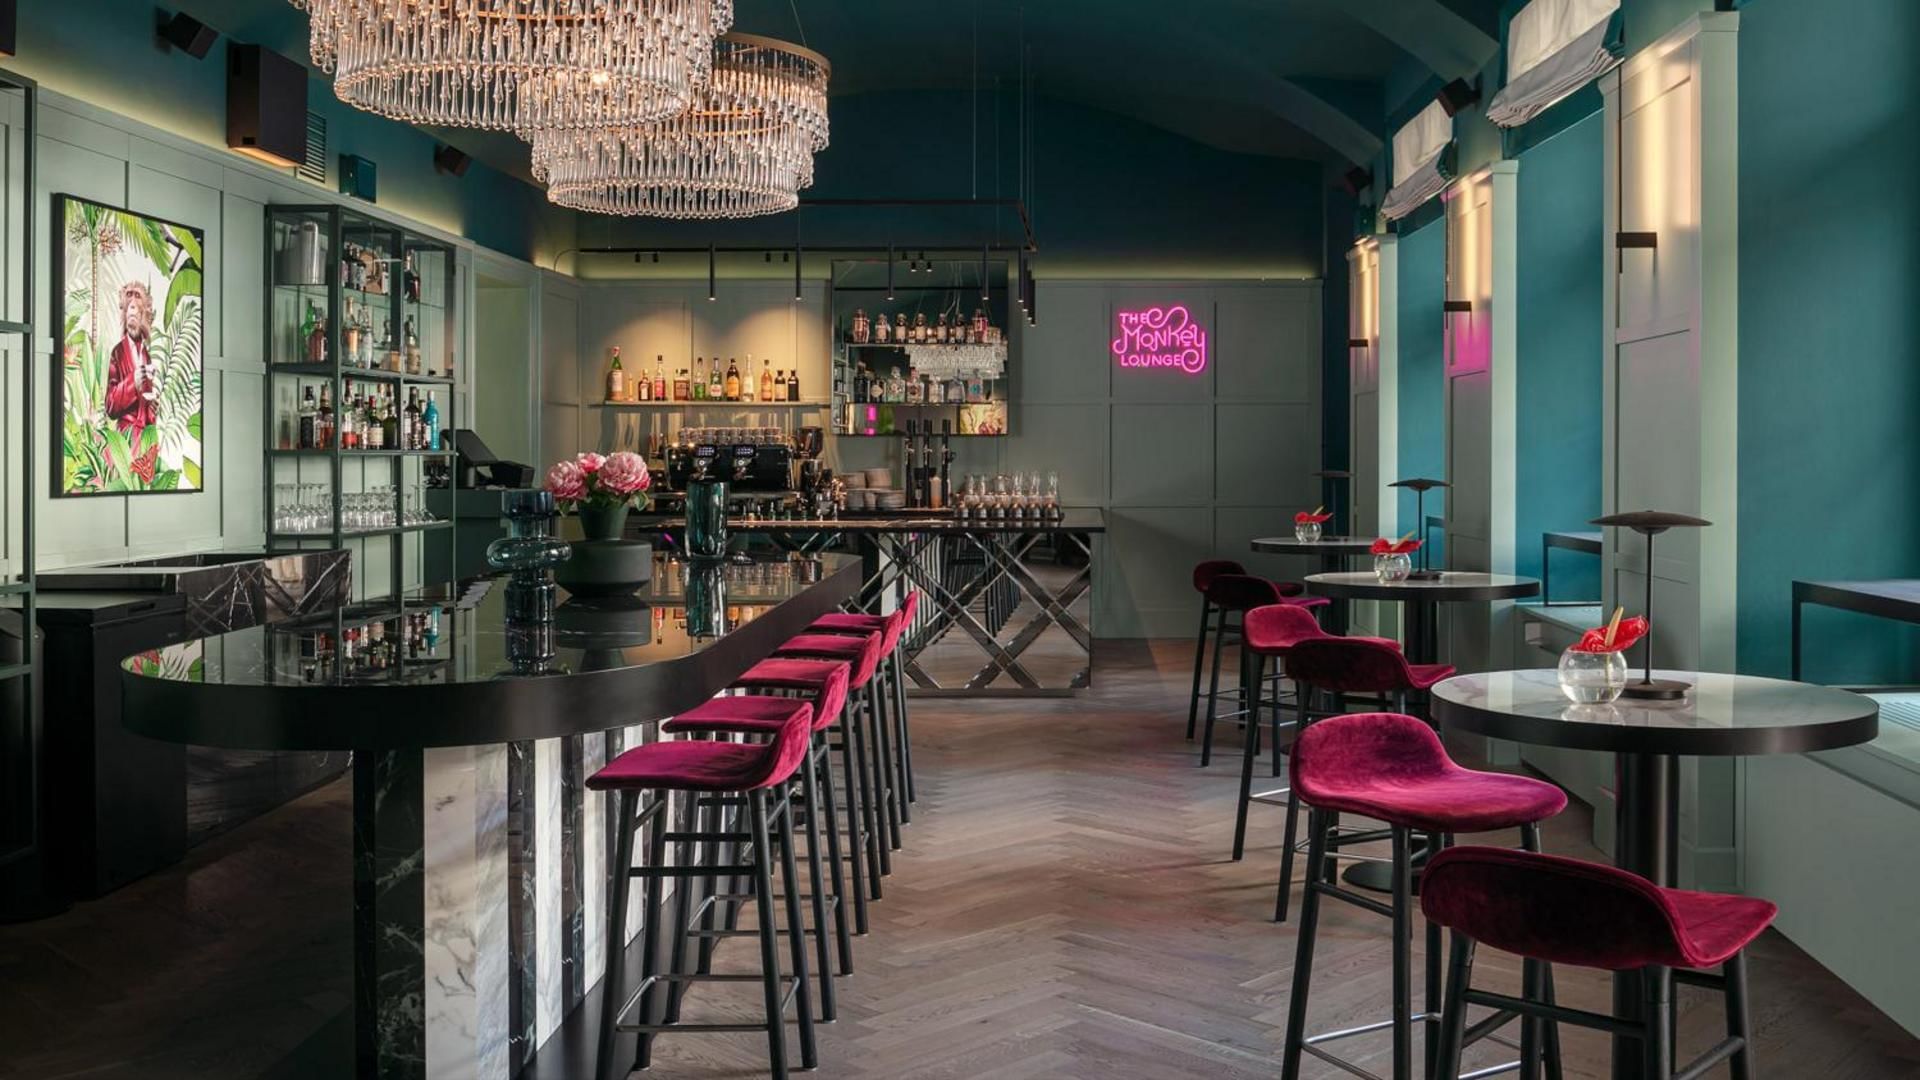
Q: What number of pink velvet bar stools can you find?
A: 11